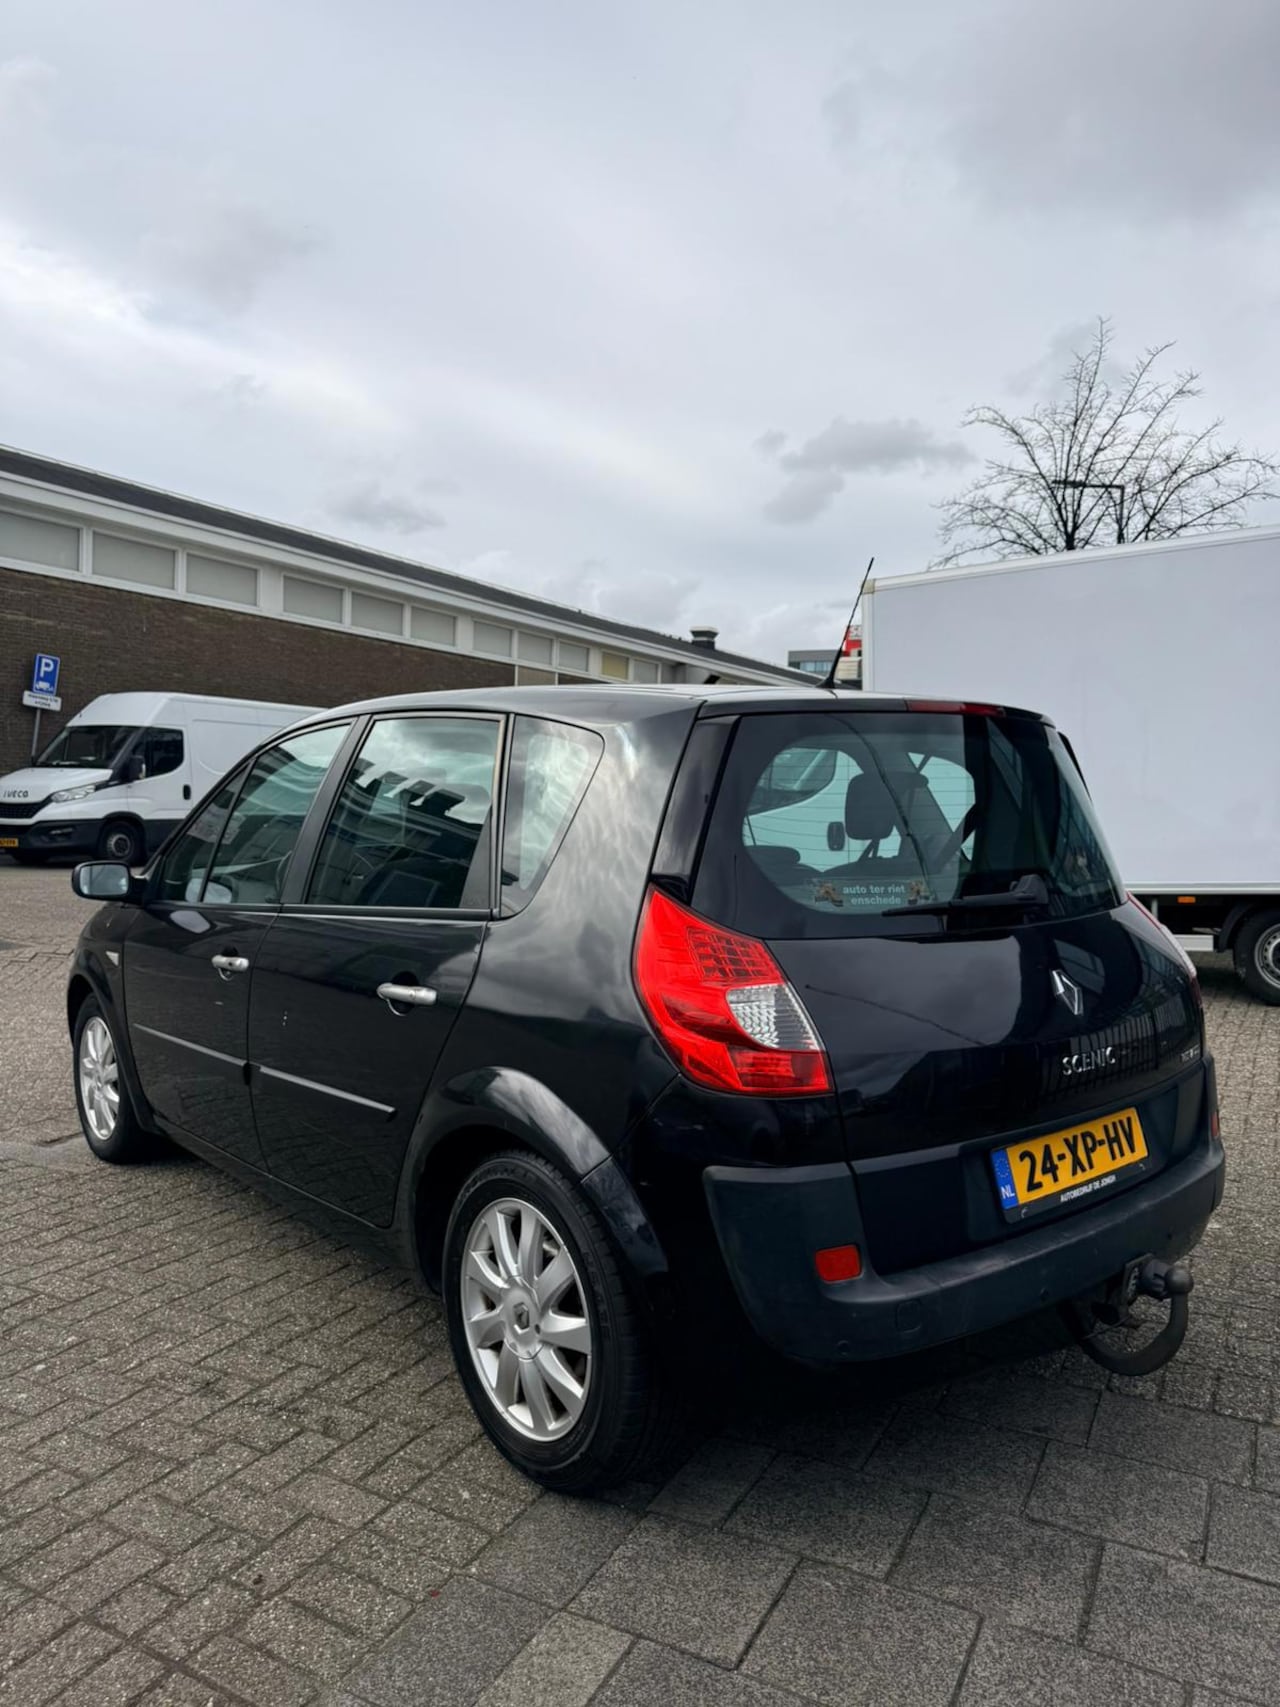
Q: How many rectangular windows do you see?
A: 11